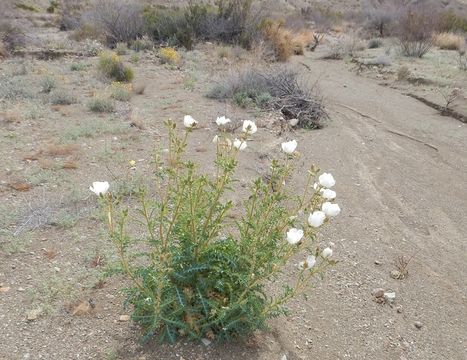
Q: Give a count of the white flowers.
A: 13